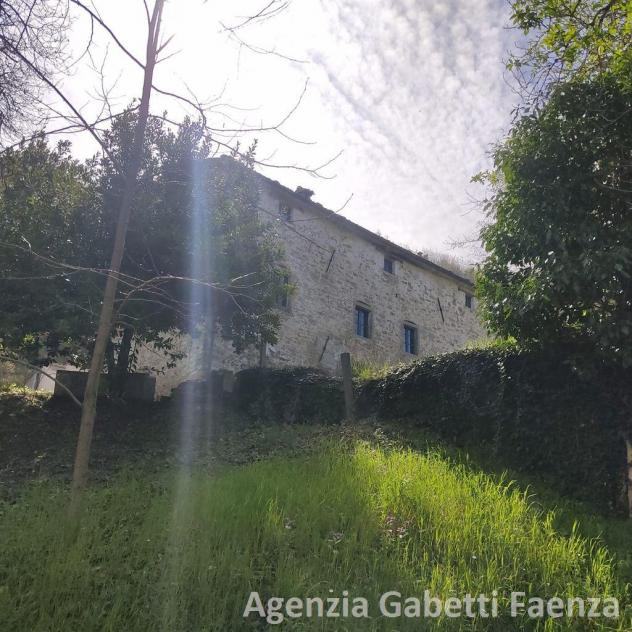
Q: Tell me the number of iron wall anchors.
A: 3